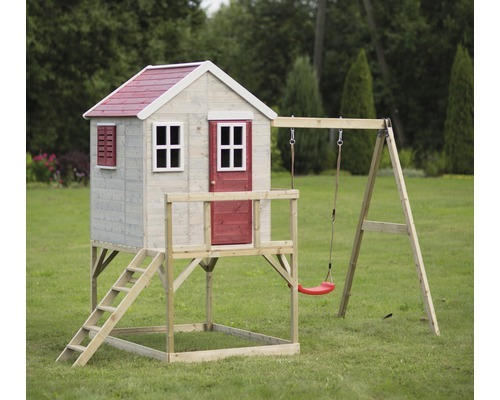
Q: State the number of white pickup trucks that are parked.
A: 0